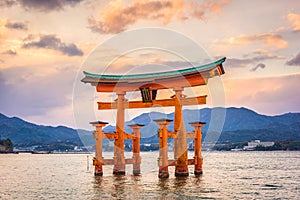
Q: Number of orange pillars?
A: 6